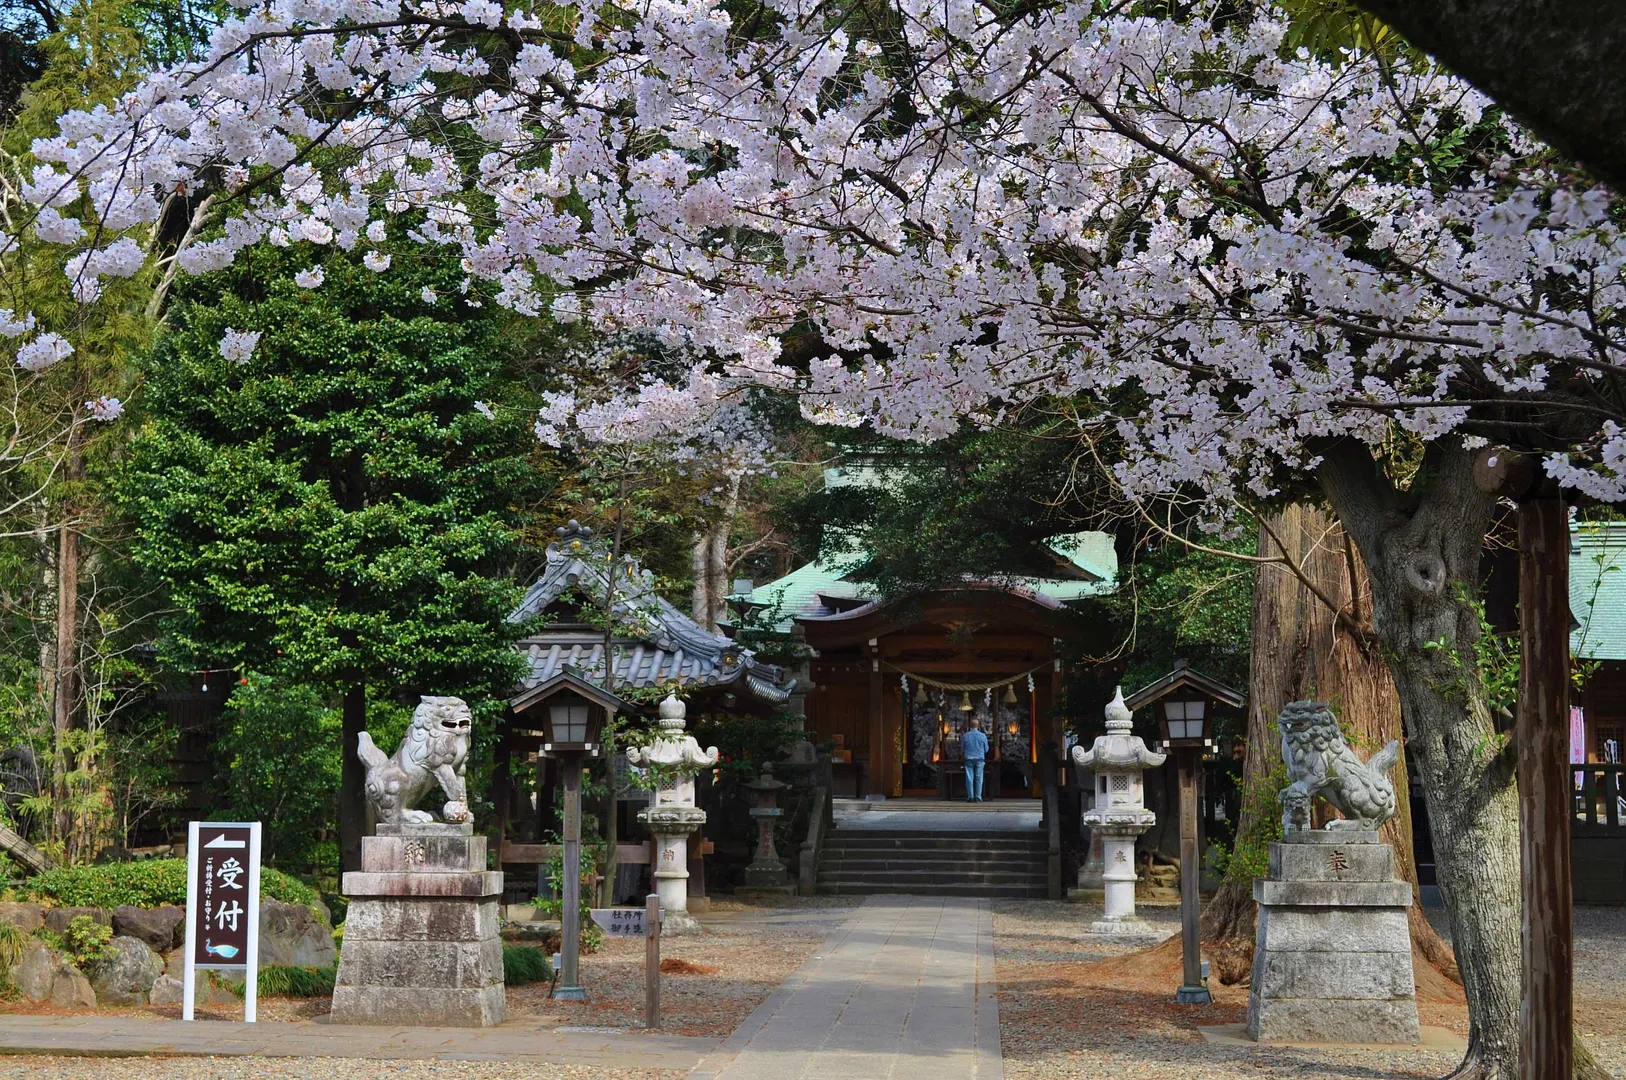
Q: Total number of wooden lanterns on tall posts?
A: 2